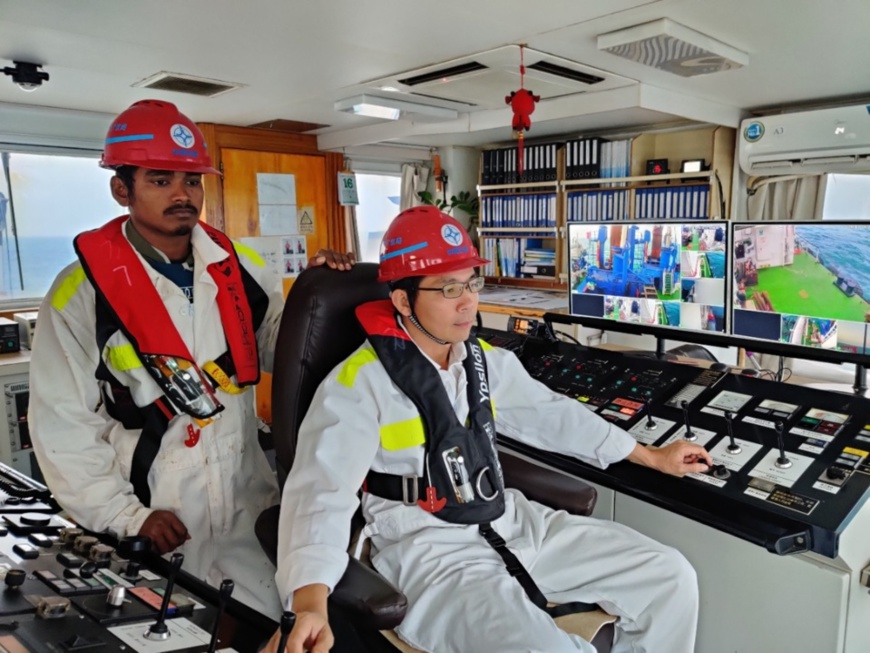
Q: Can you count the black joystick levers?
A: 7